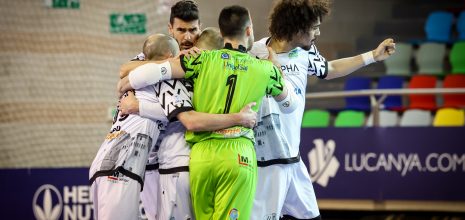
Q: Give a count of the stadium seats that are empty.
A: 14